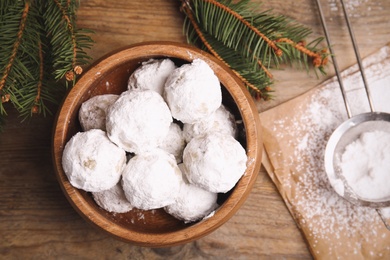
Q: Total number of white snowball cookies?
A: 11